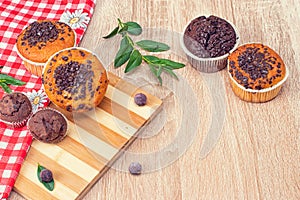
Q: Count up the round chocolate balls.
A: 3